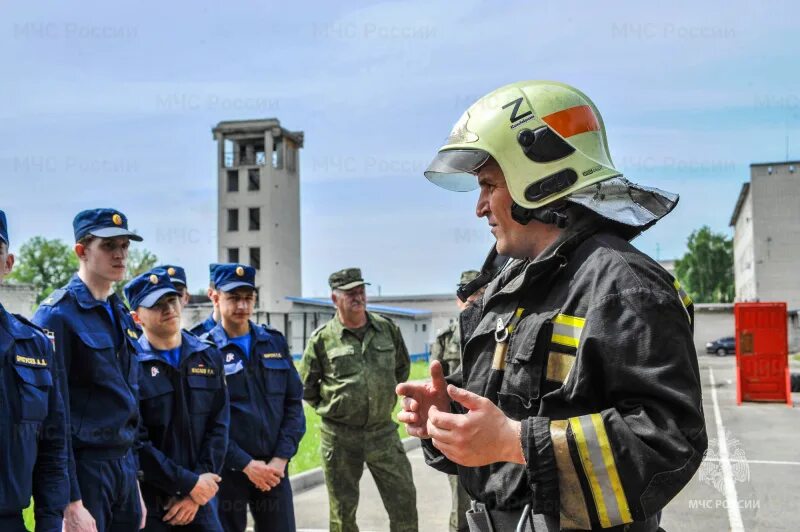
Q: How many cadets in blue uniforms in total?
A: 6